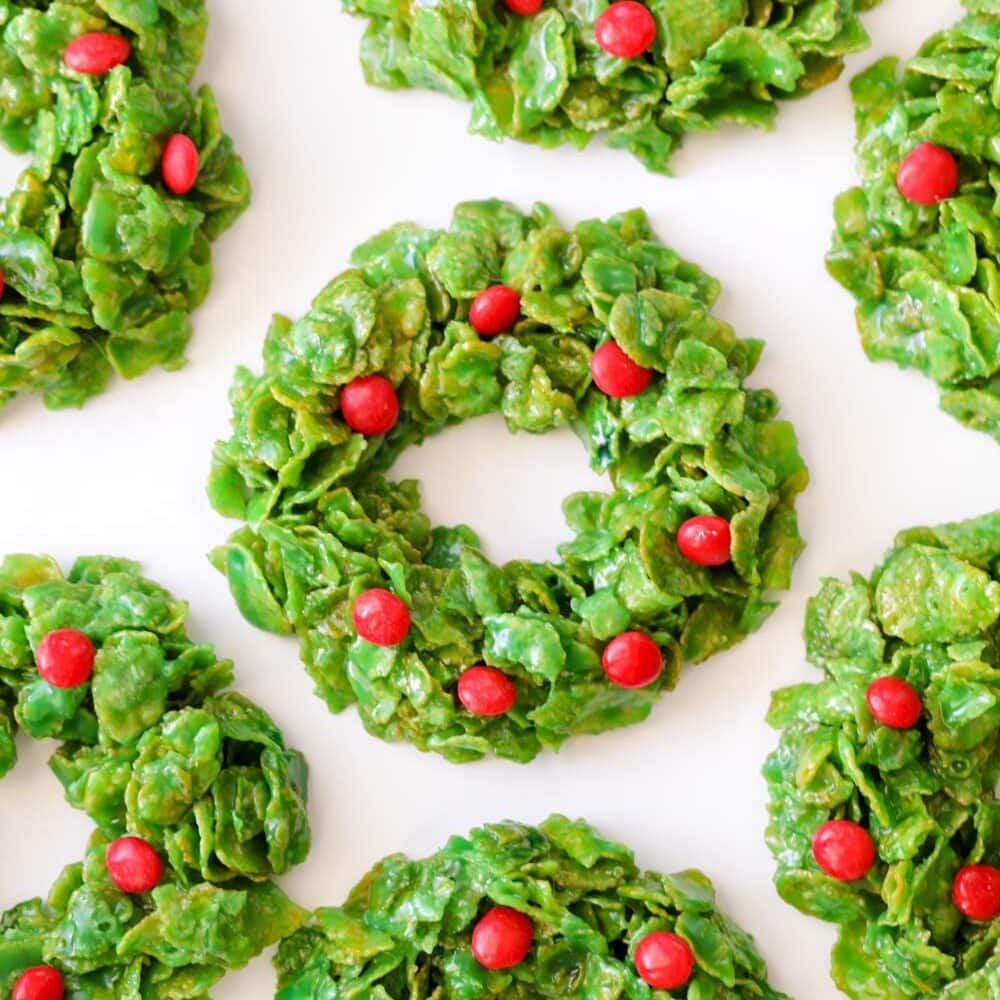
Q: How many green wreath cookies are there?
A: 7